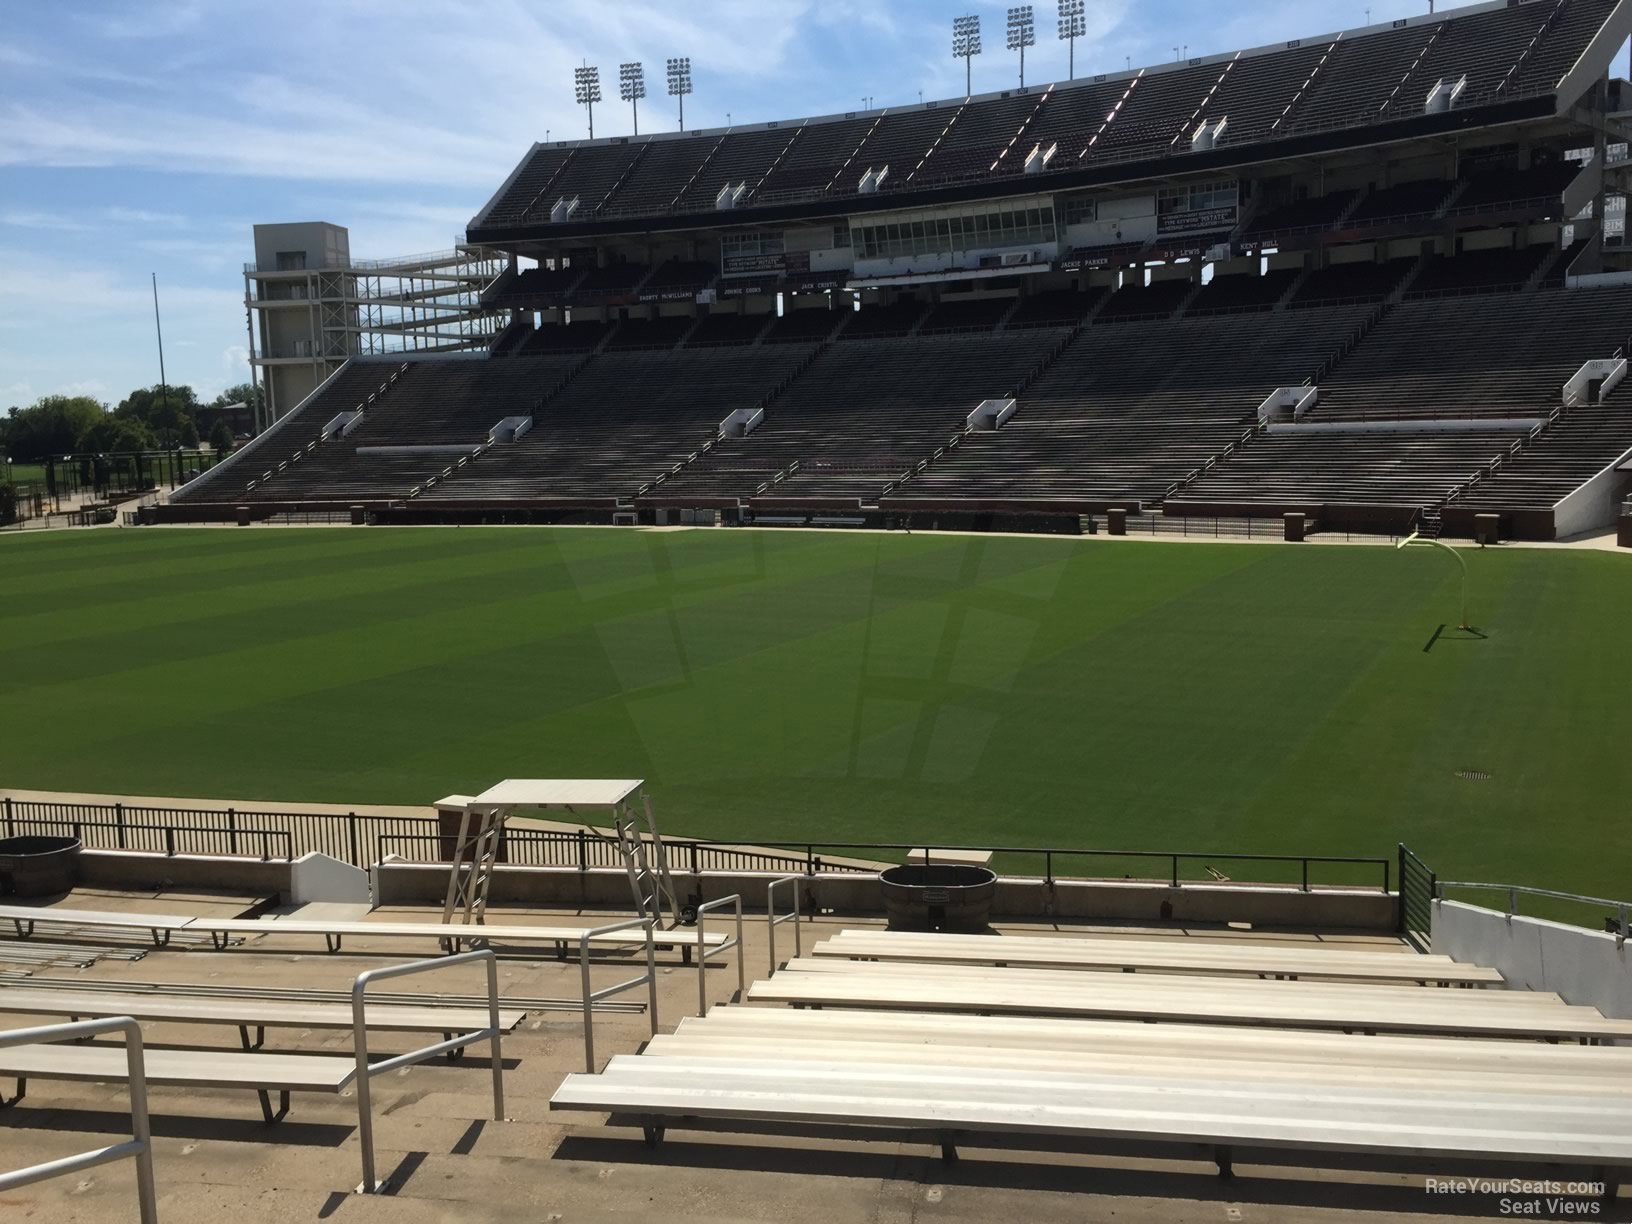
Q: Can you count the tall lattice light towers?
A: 6